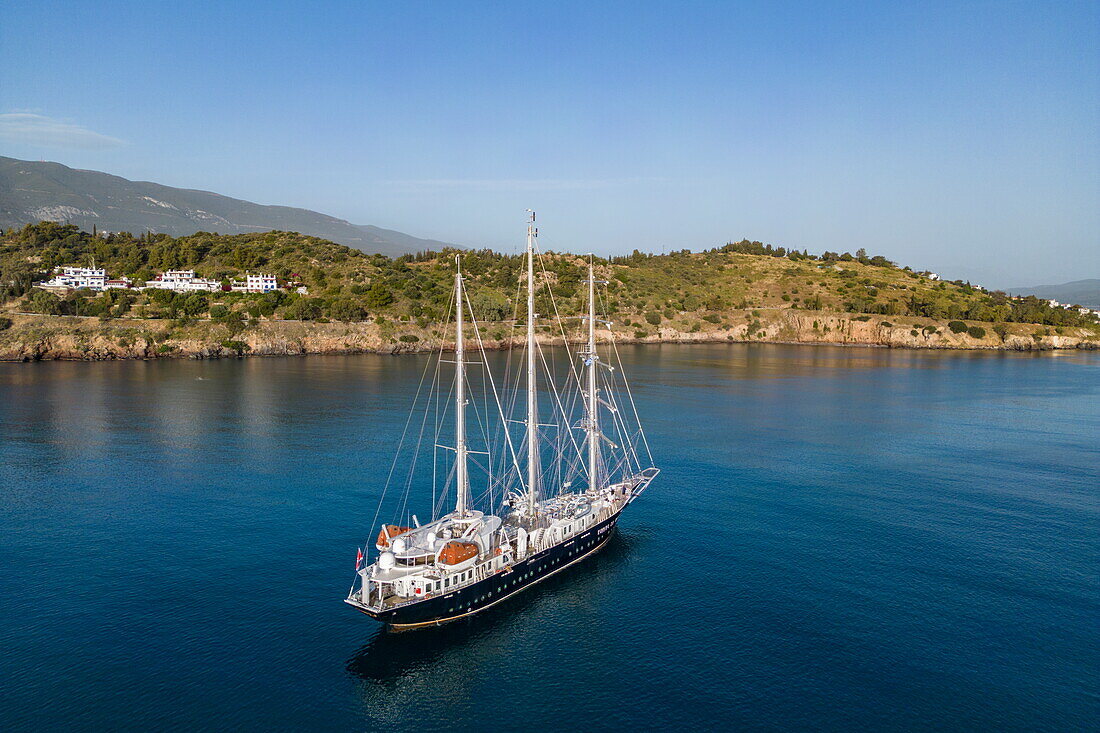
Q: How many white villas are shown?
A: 3